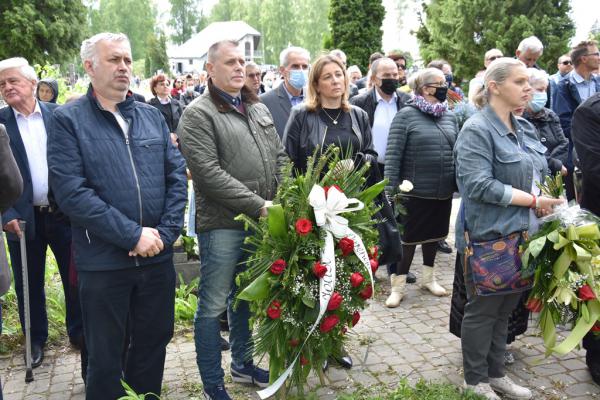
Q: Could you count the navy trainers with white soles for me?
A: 2